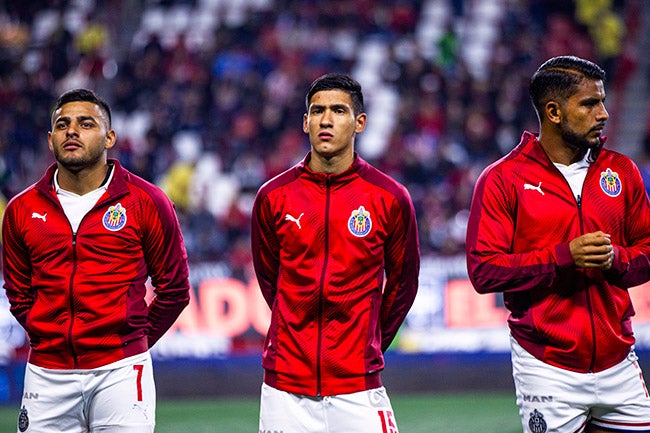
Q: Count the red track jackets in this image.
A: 3